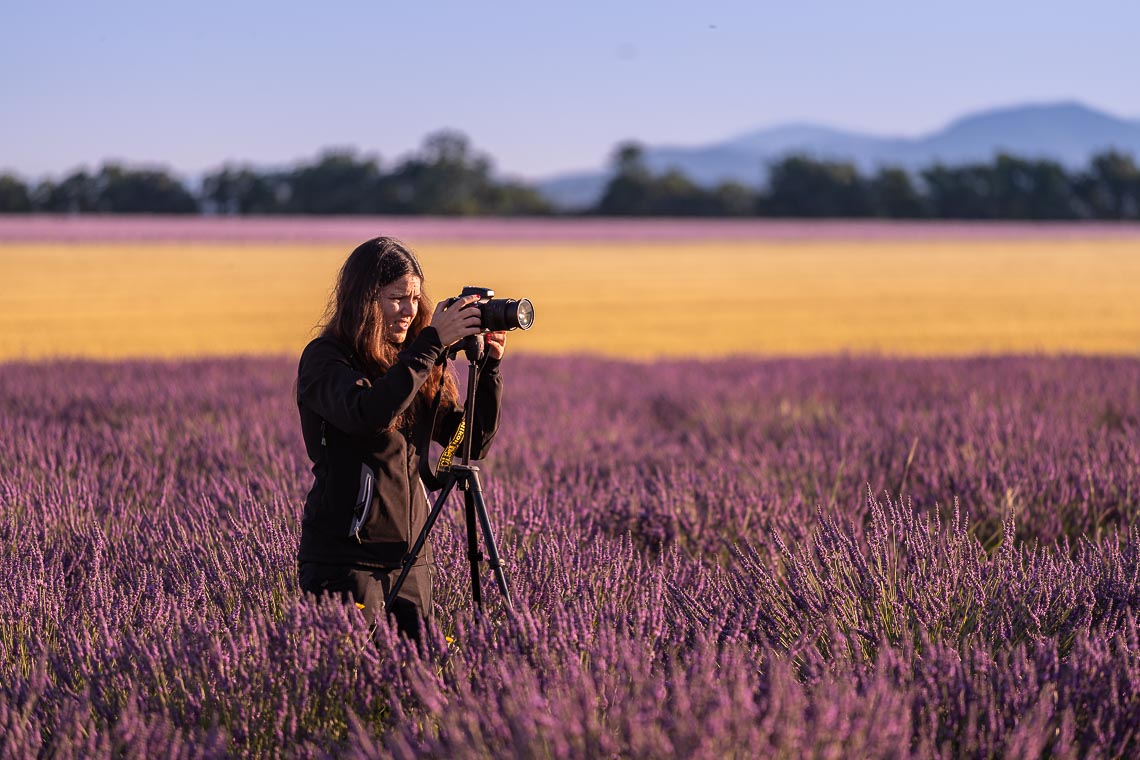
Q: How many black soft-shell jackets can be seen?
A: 1